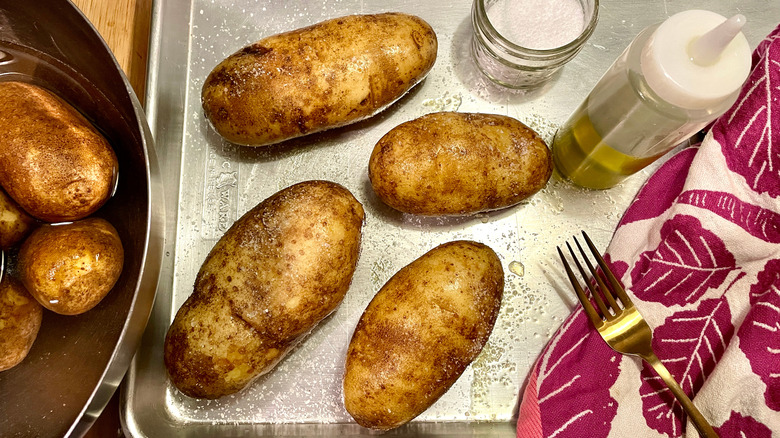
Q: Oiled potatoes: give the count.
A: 4